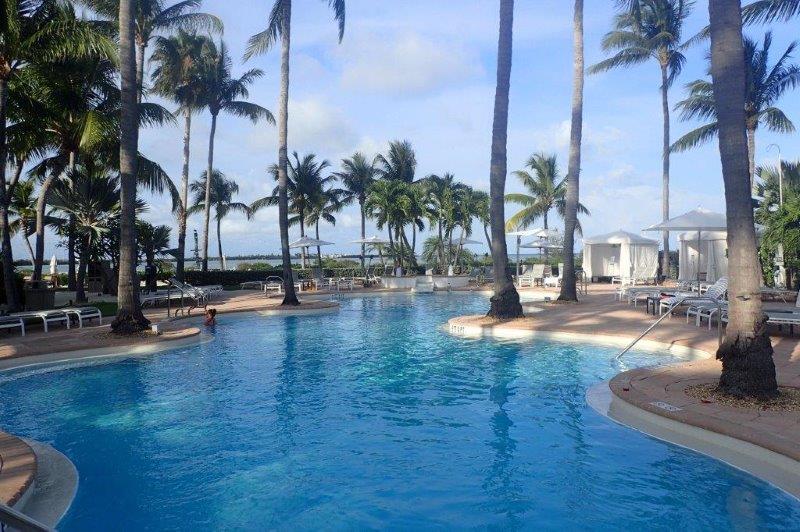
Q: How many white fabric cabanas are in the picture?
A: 2